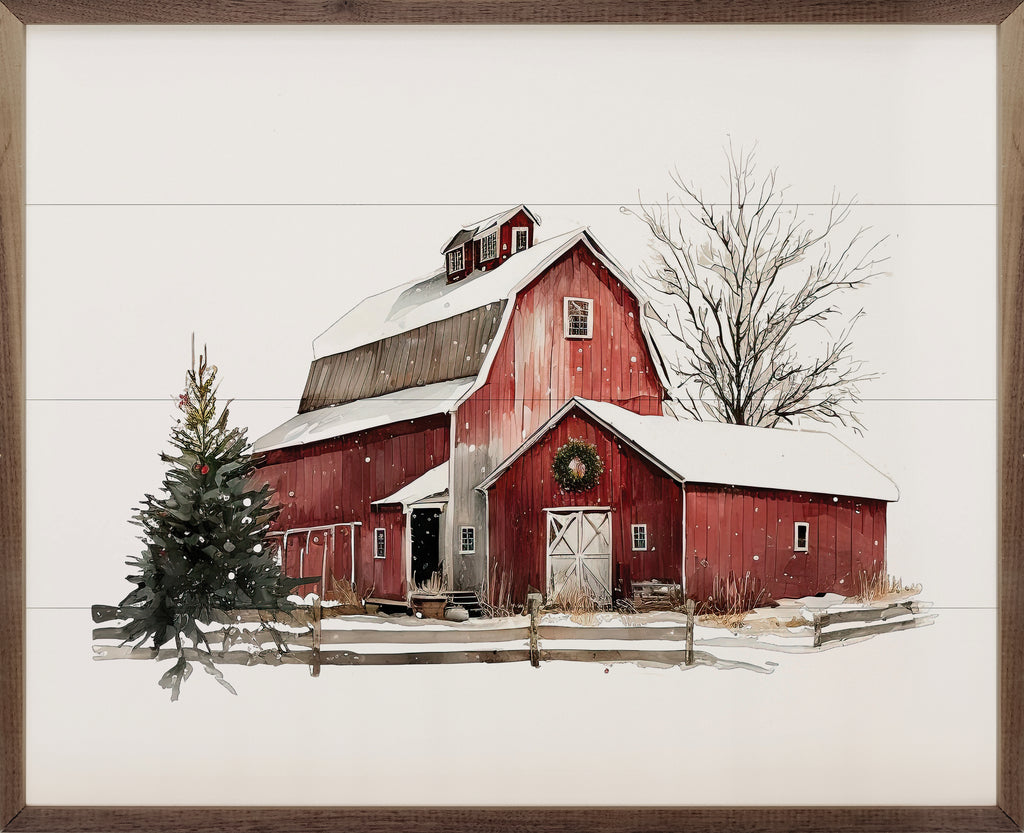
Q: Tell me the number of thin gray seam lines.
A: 3